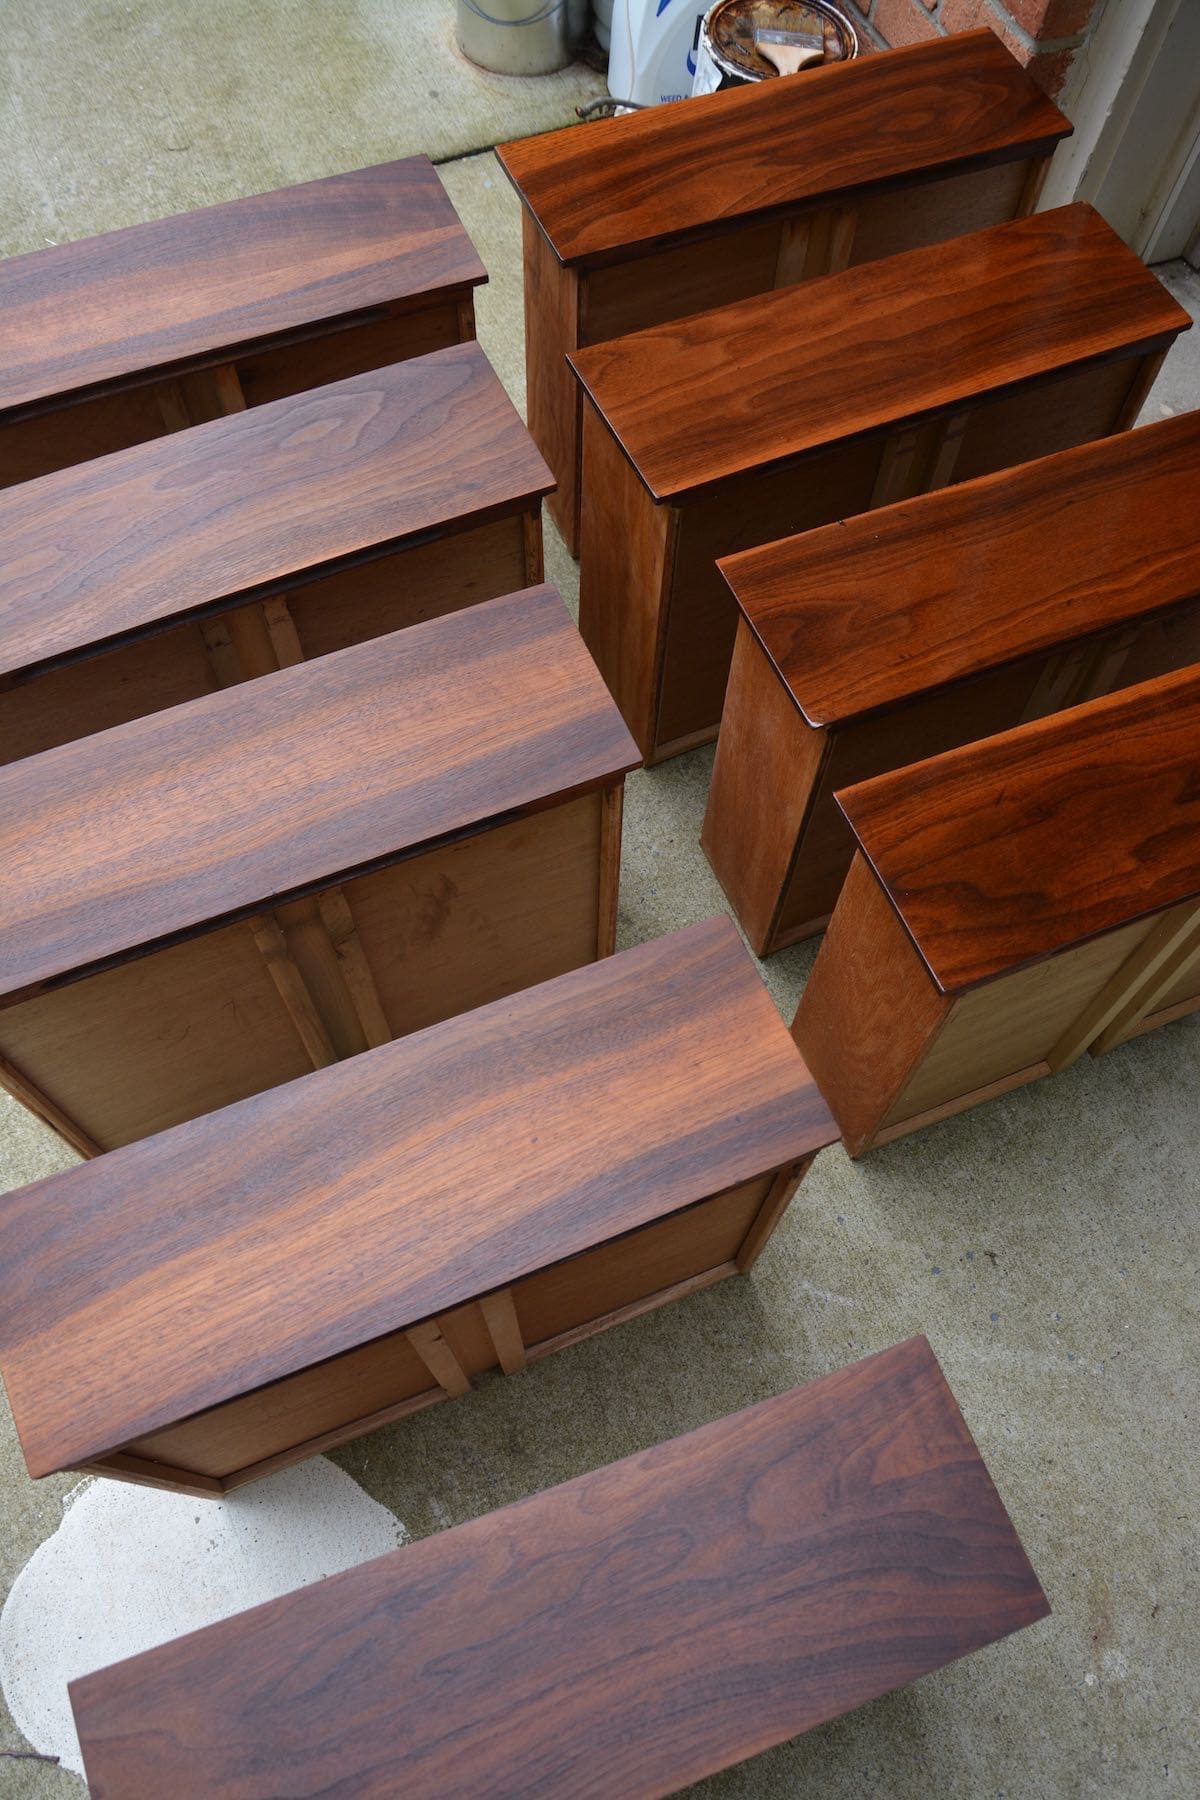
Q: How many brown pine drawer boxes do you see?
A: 9